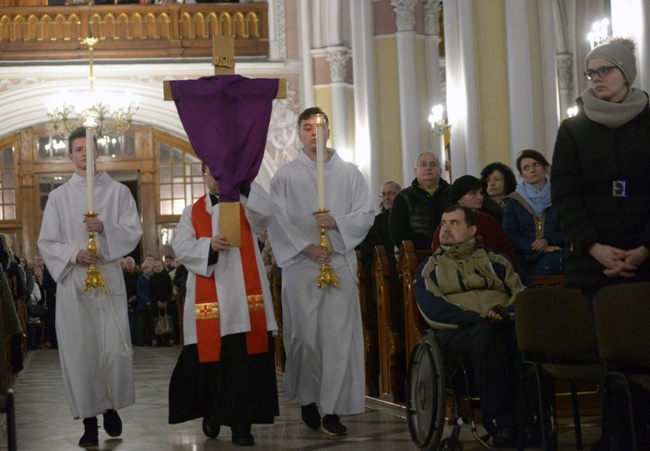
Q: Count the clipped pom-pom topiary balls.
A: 0